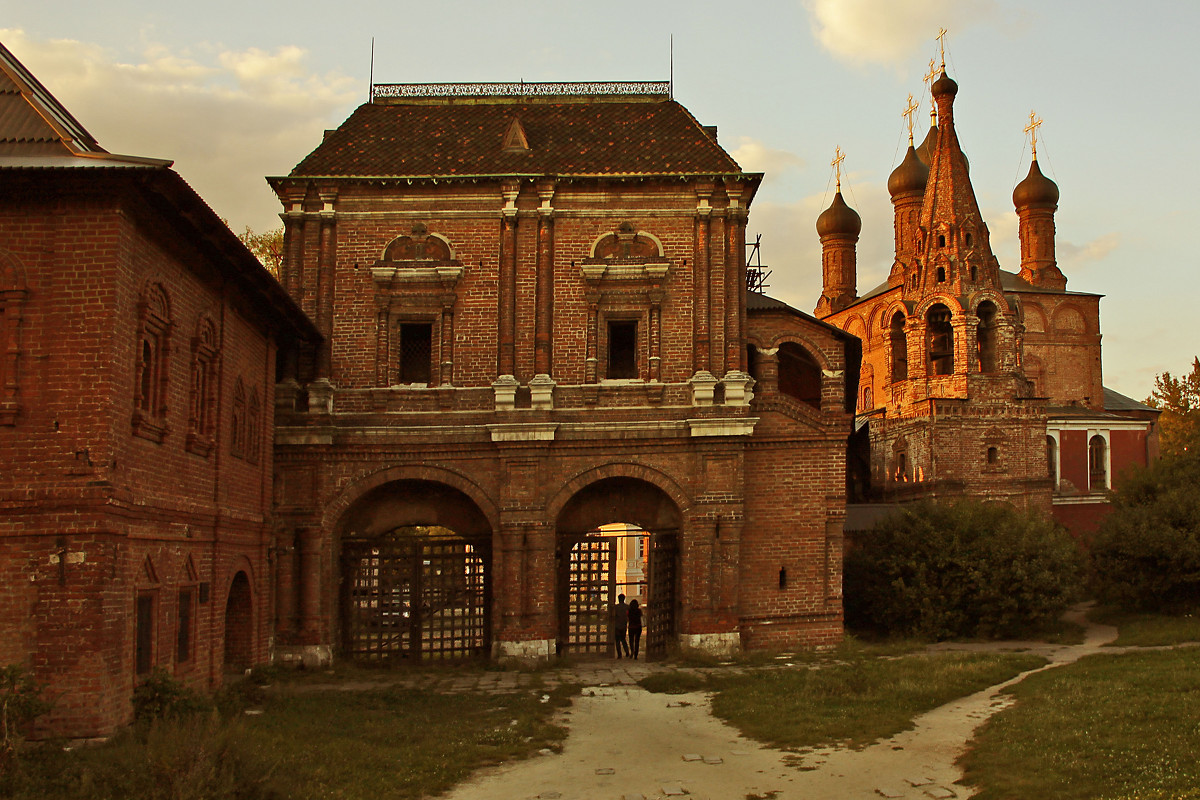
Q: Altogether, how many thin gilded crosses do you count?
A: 5